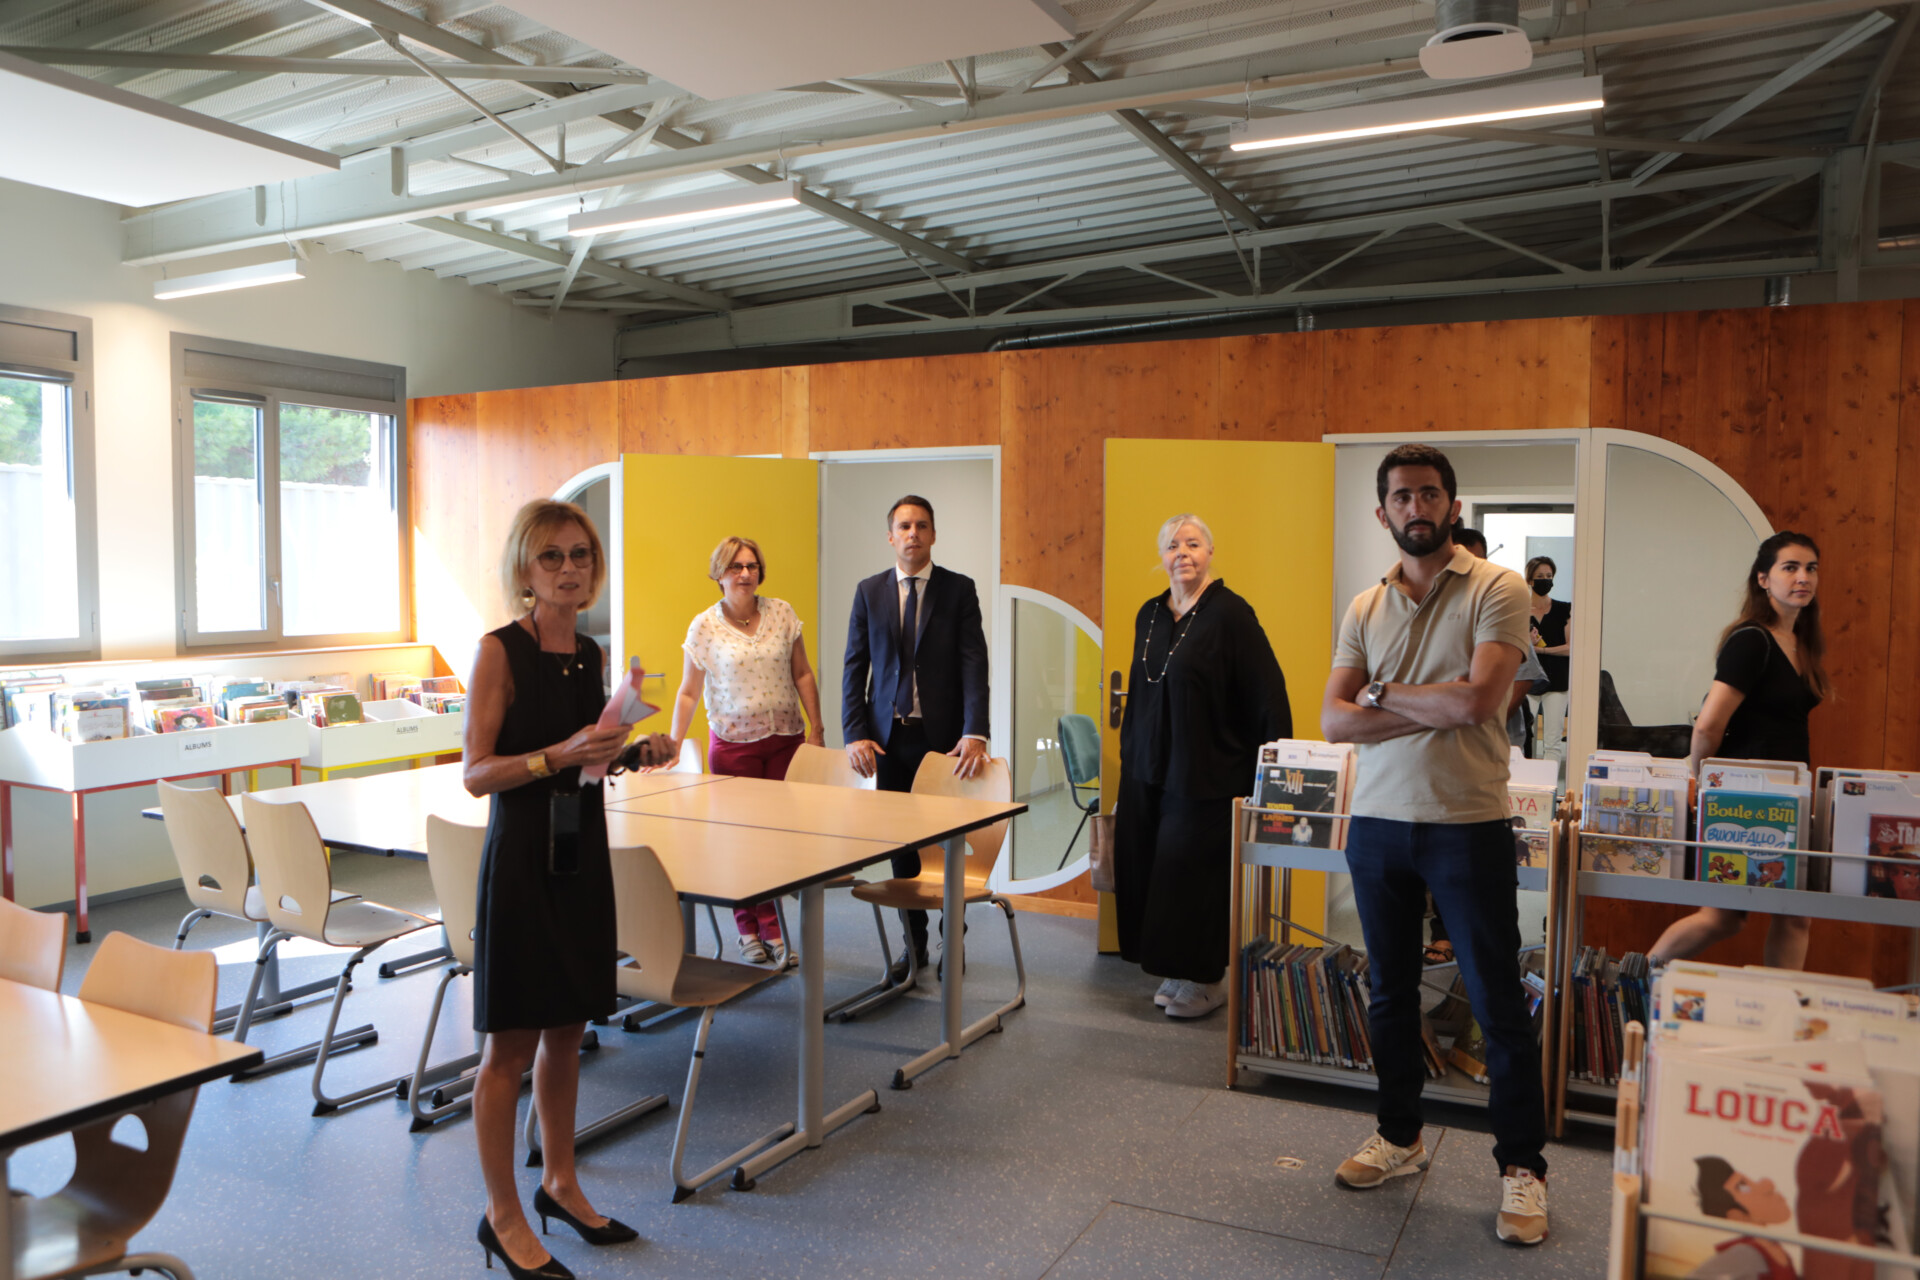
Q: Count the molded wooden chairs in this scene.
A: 9